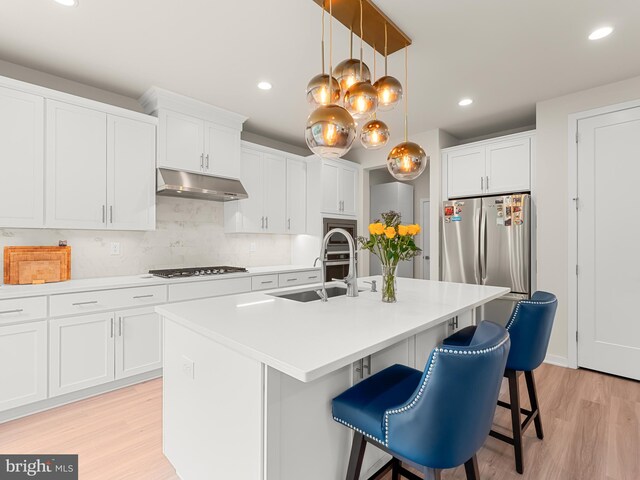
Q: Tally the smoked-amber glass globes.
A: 7